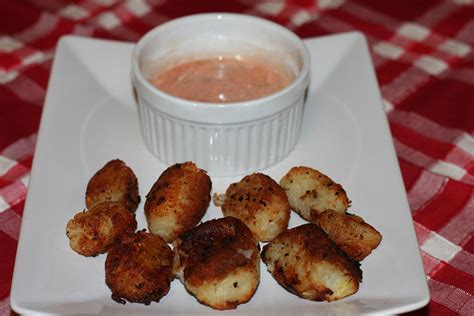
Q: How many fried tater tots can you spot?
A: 9